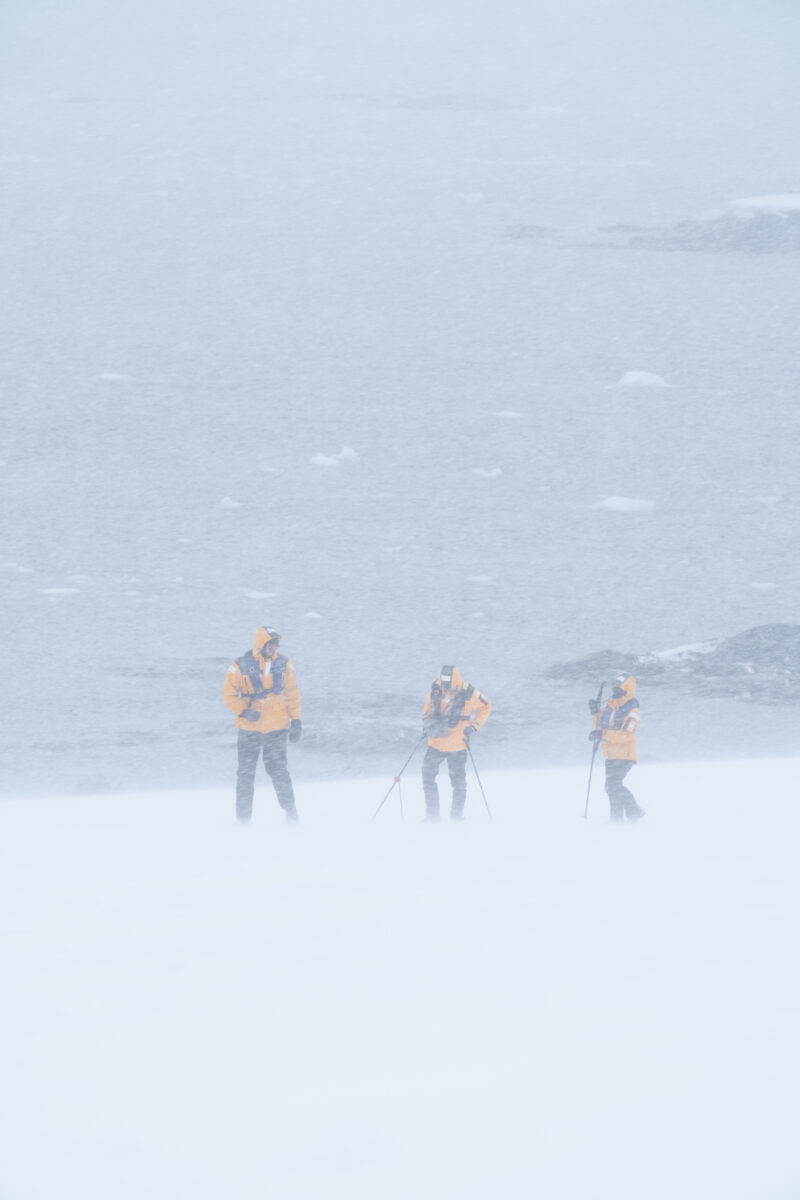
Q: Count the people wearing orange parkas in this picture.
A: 3